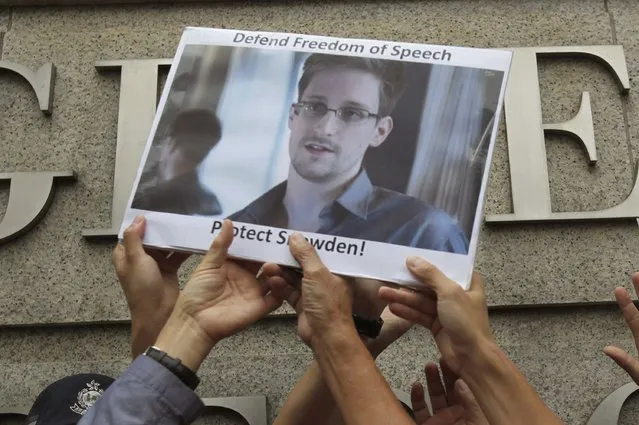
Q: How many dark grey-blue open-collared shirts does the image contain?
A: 1